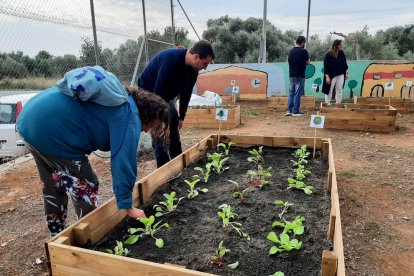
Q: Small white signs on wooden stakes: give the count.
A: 7